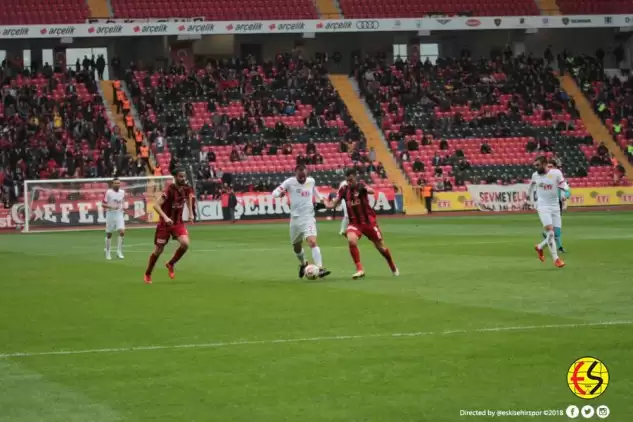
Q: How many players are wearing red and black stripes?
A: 2